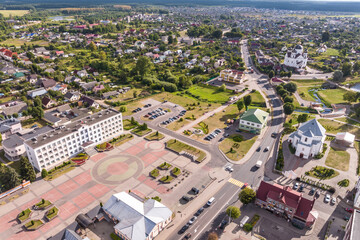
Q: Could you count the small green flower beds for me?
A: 8